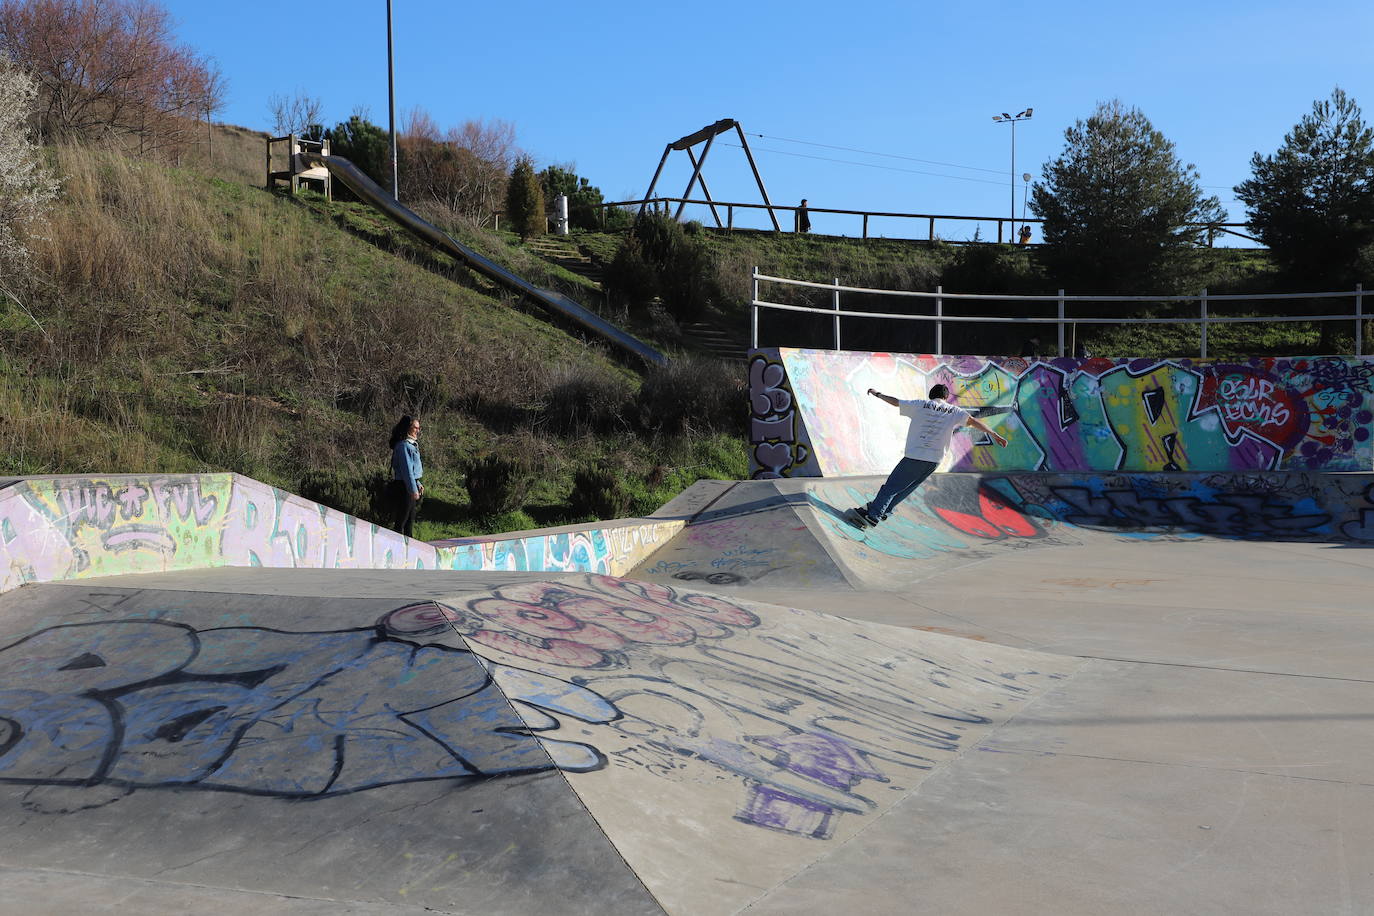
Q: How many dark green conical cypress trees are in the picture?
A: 1